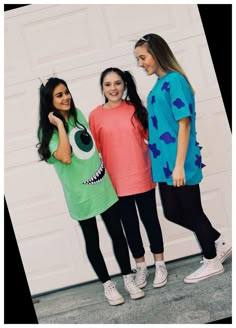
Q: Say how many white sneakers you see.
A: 6